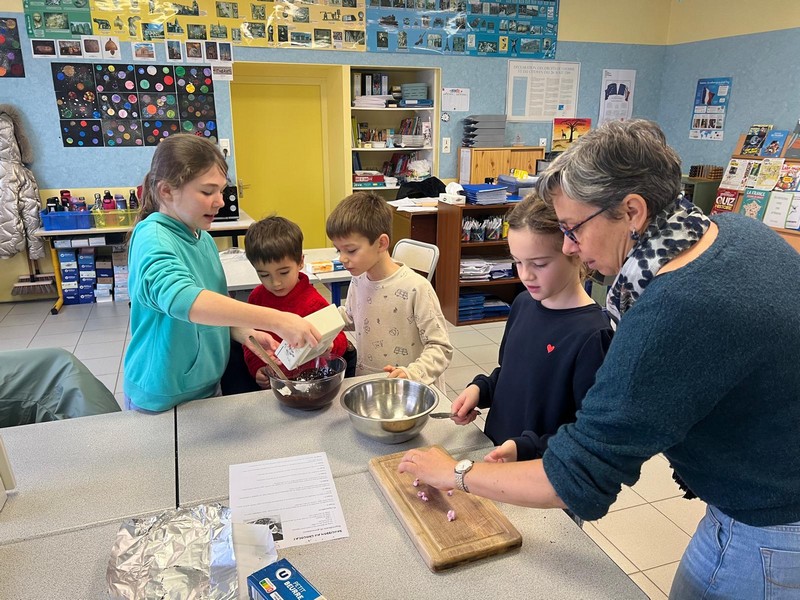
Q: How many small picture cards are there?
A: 10